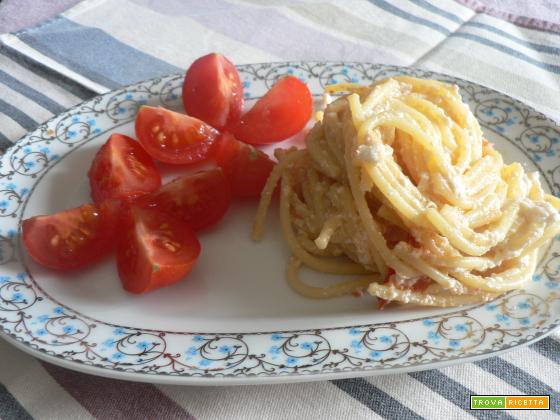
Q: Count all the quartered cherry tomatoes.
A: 8